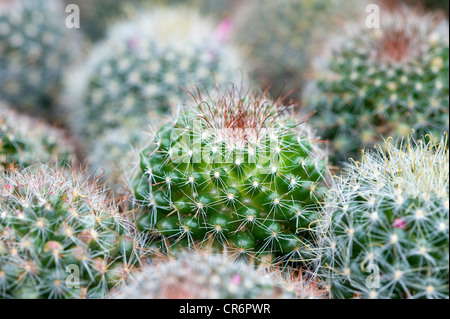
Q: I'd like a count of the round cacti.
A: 9